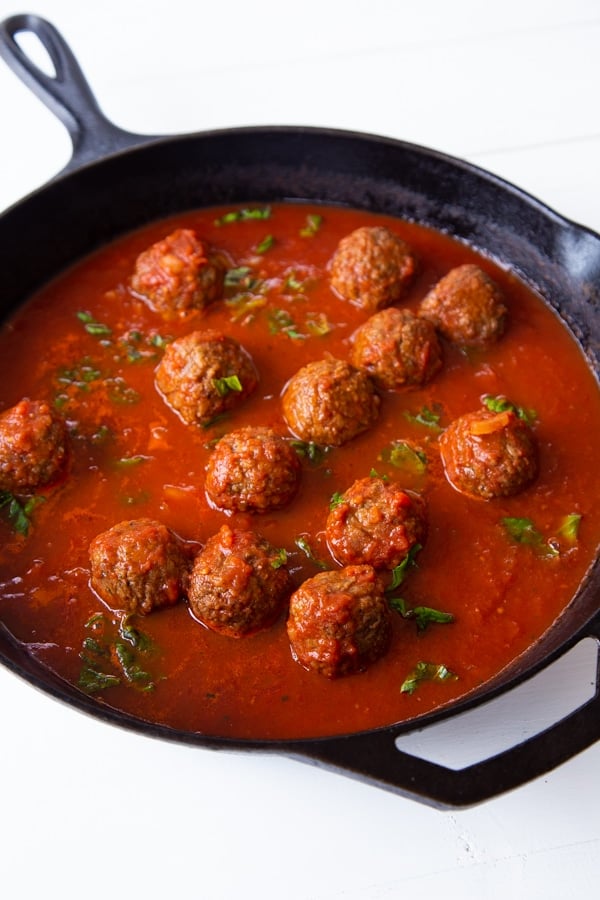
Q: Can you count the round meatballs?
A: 13